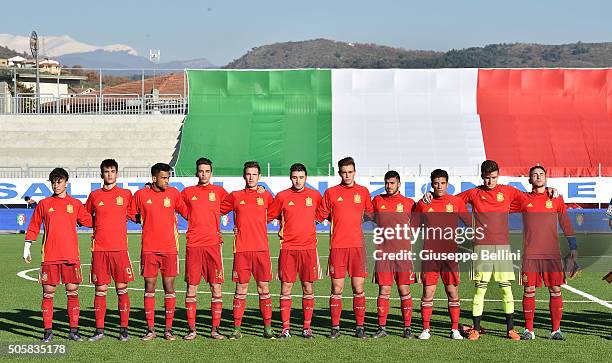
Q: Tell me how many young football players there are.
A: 11